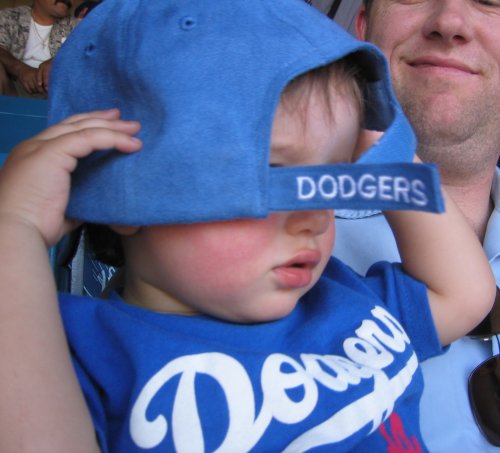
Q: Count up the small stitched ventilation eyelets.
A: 2